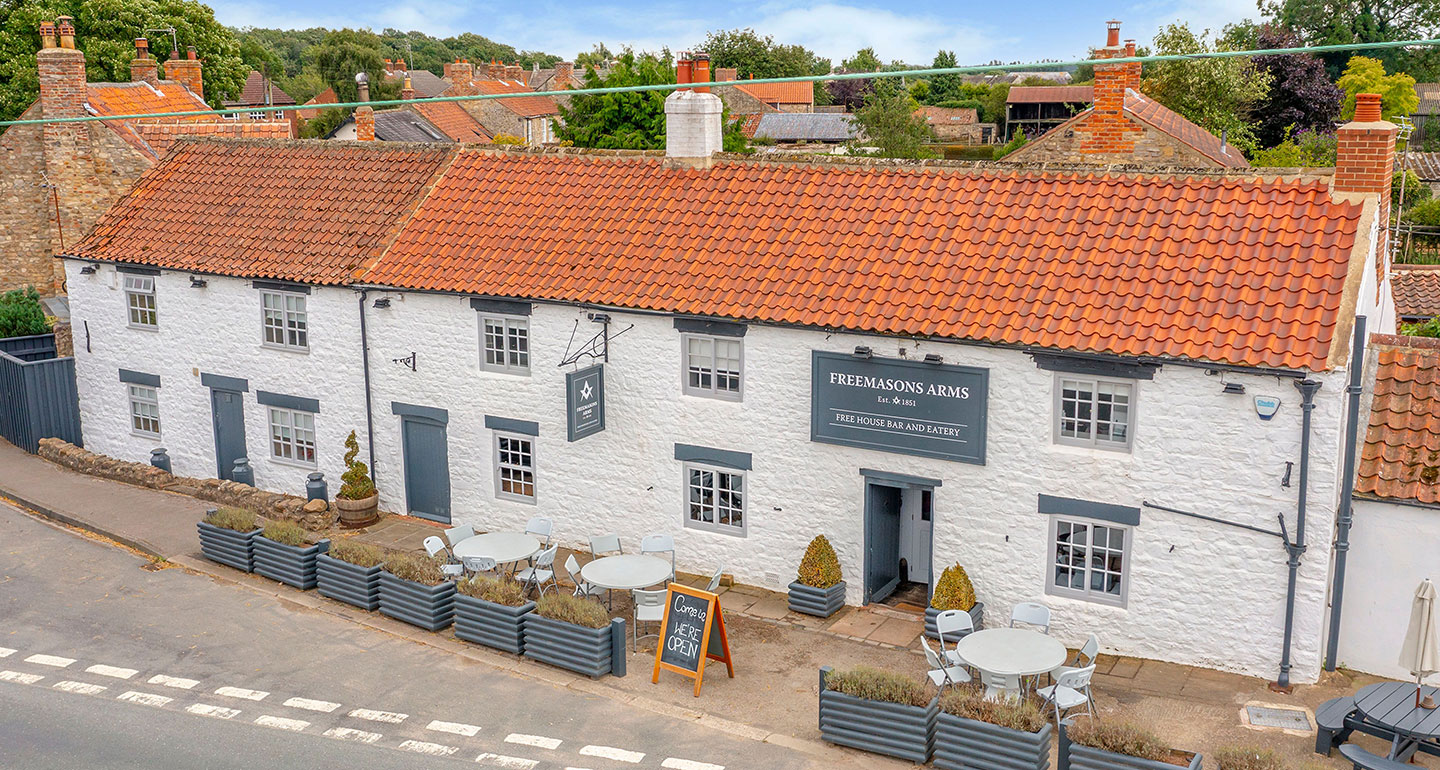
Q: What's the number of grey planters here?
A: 11